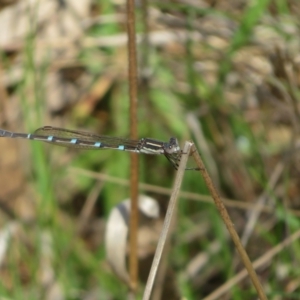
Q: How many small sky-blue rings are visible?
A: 5